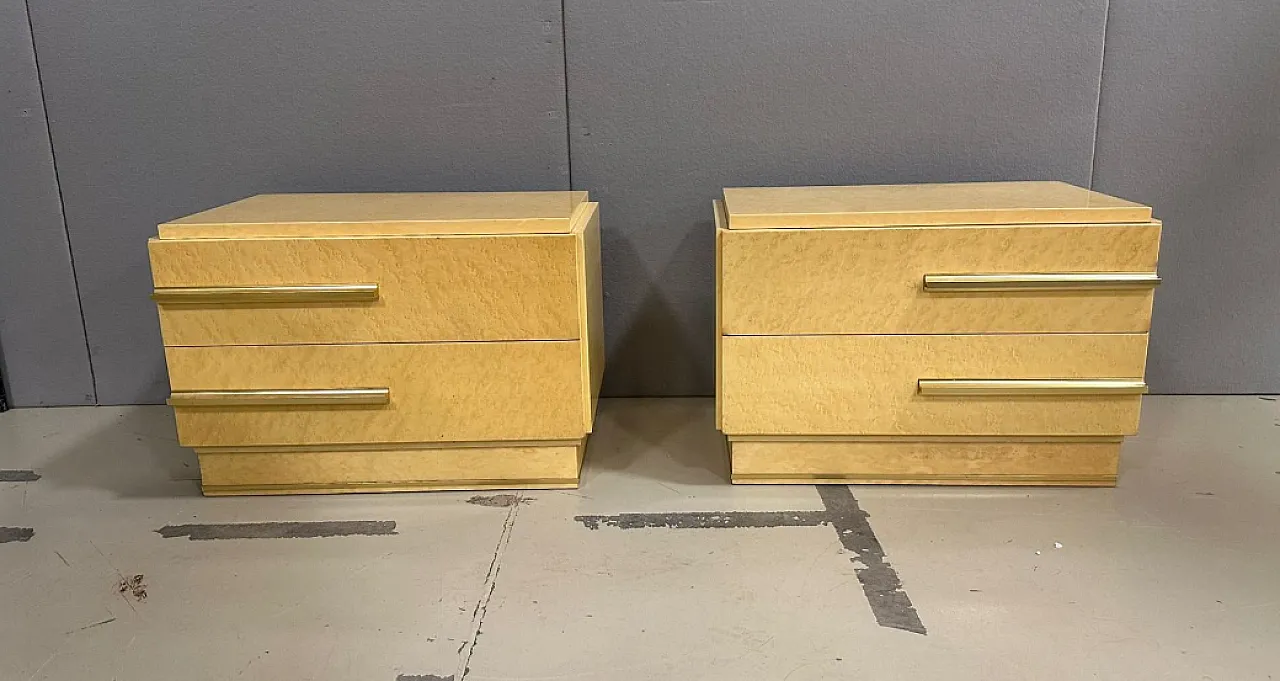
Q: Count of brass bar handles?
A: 4